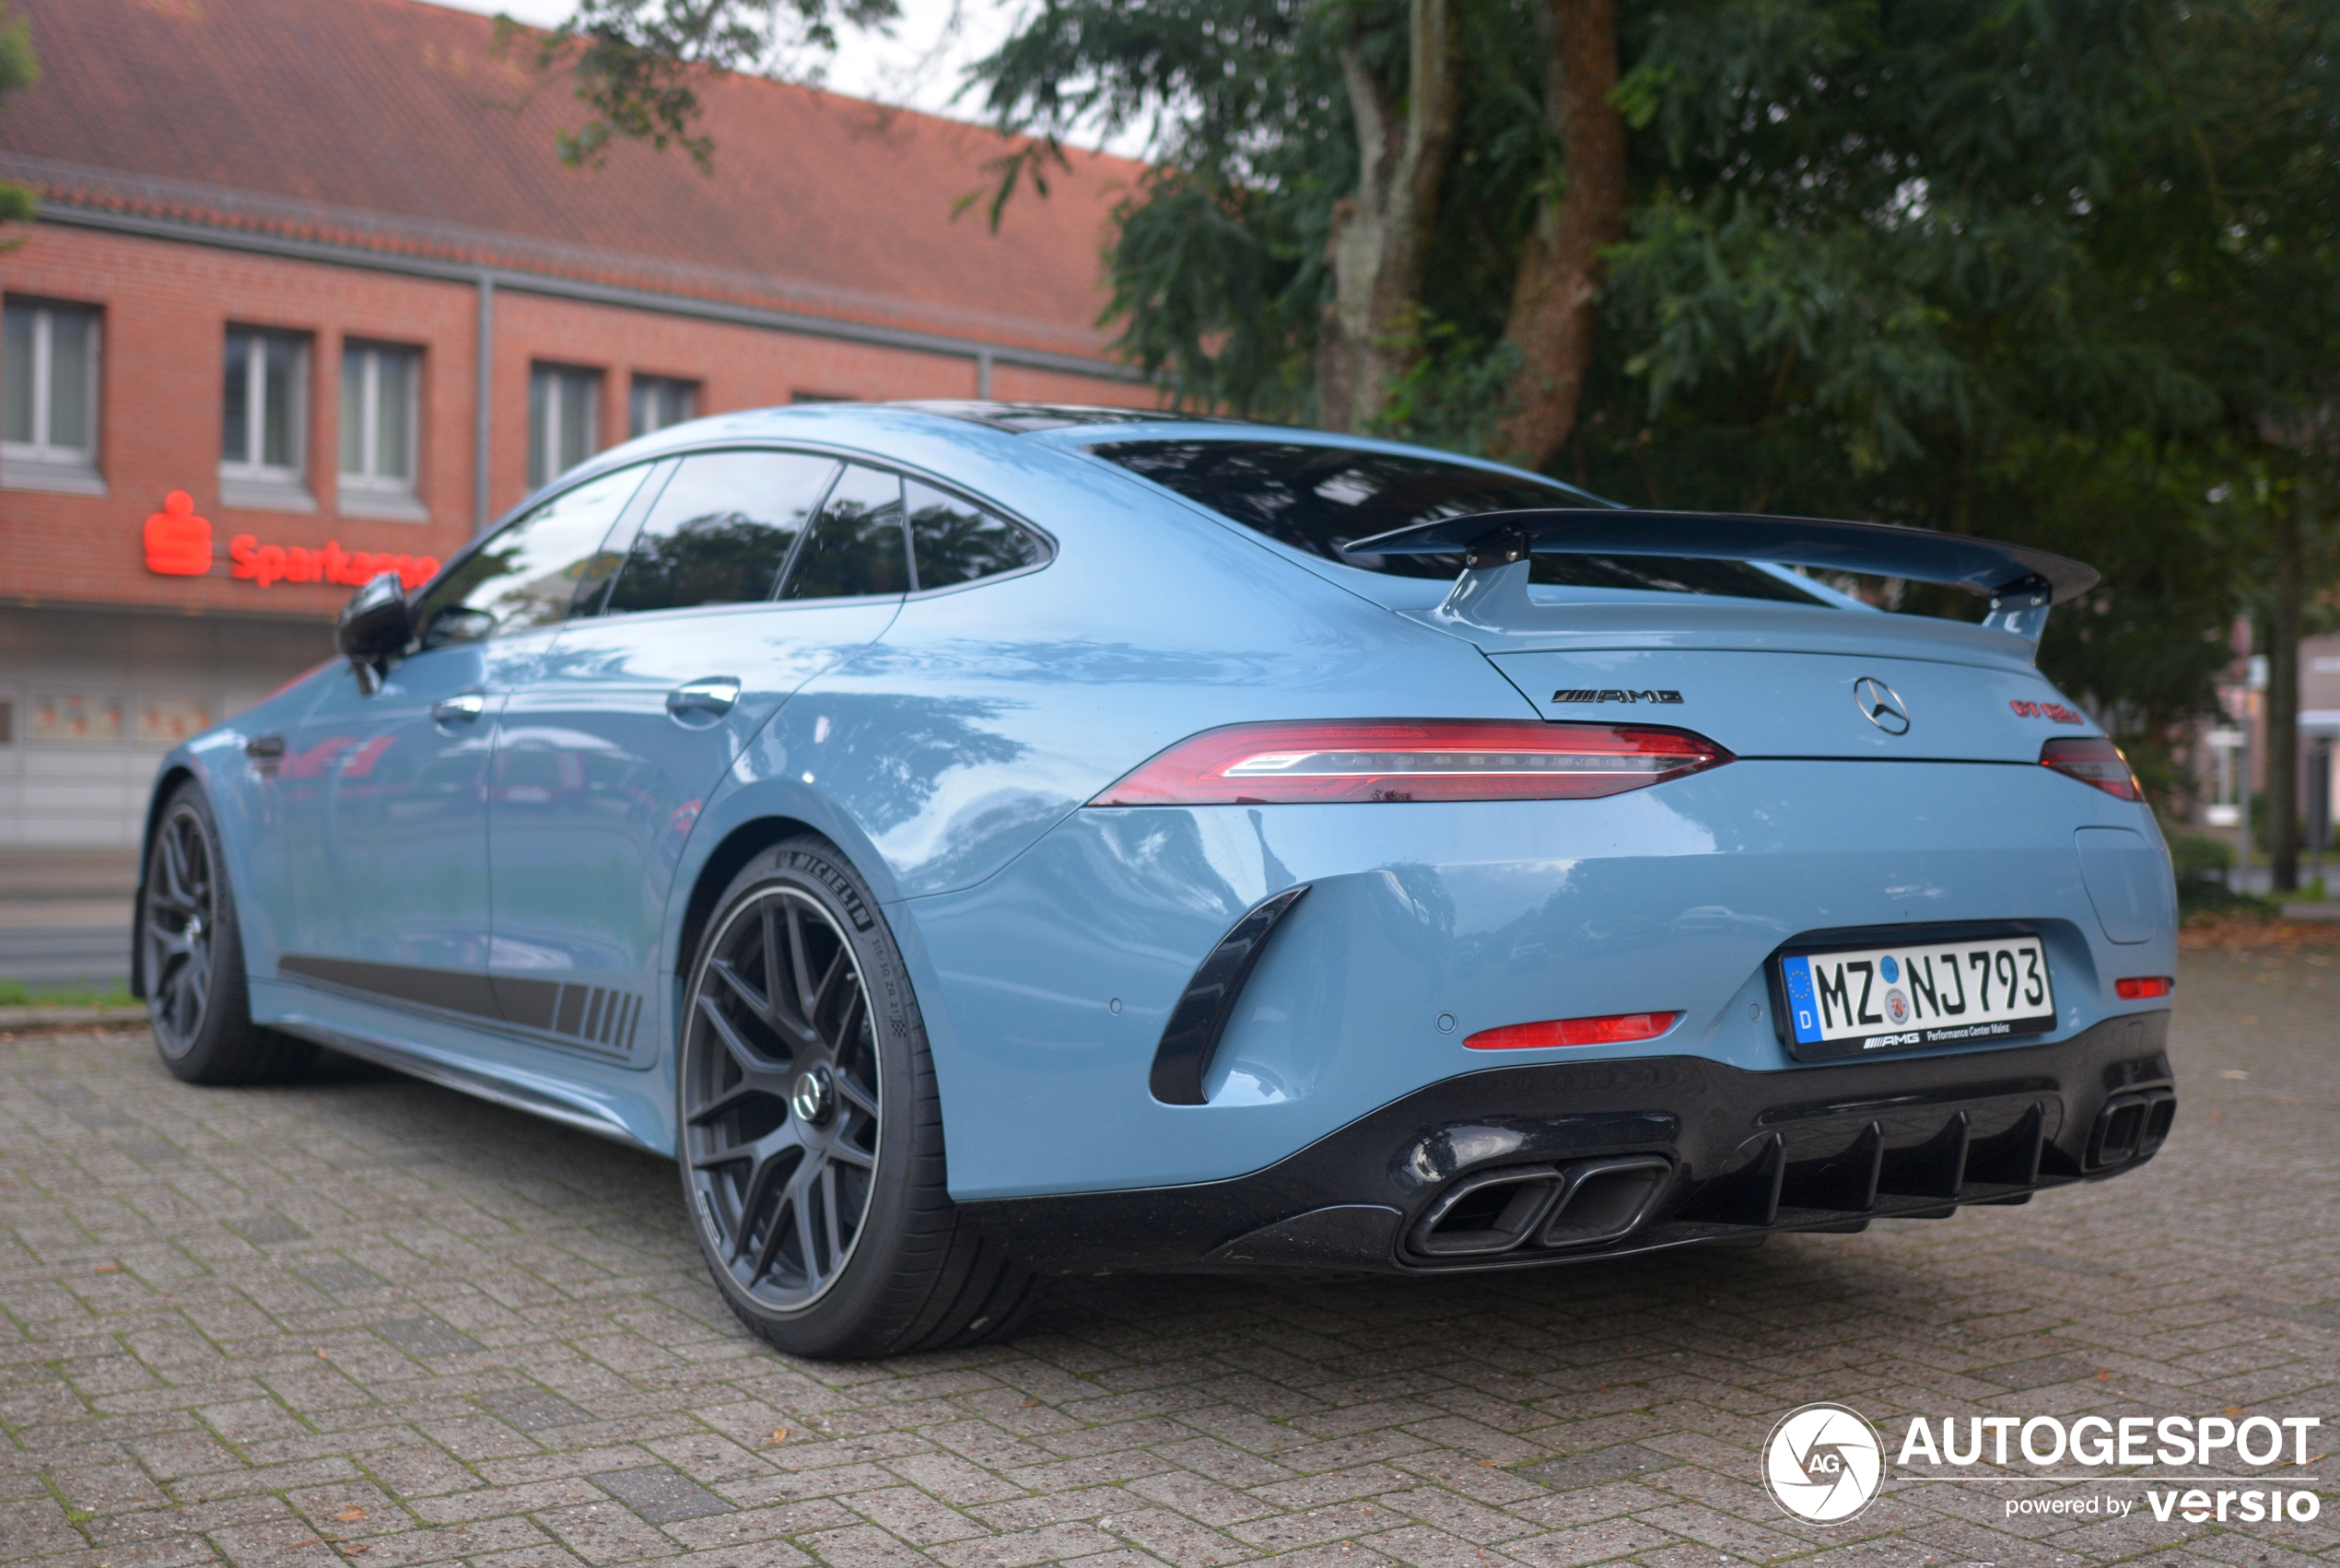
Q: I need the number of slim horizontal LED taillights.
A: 2